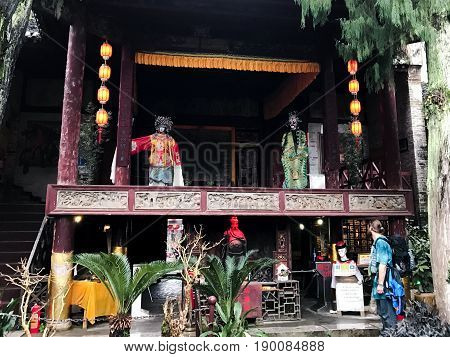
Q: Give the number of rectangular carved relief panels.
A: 5